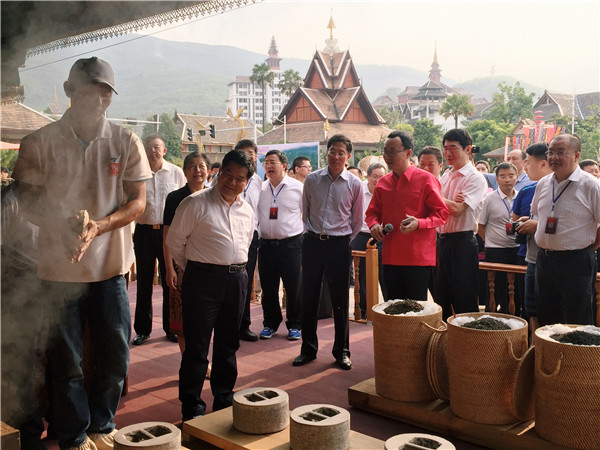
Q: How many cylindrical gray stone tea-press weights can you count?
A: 4